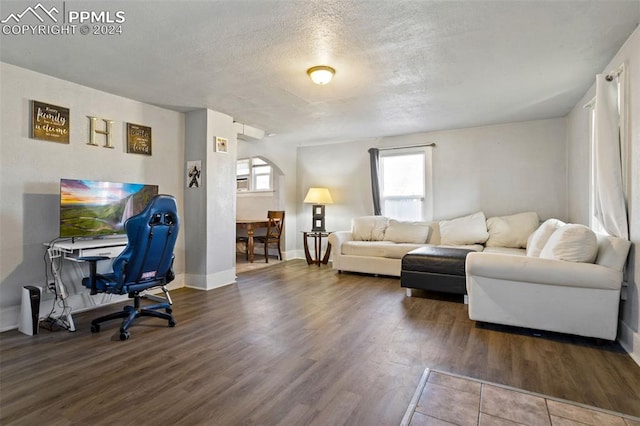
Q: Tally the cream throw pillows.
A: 6